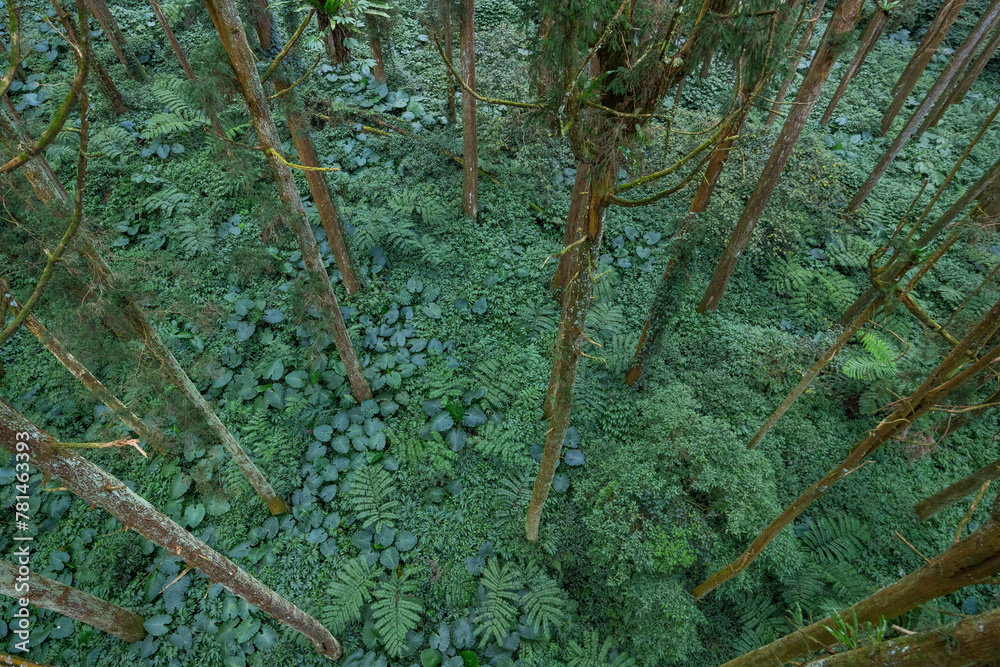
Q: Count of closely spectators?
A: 0